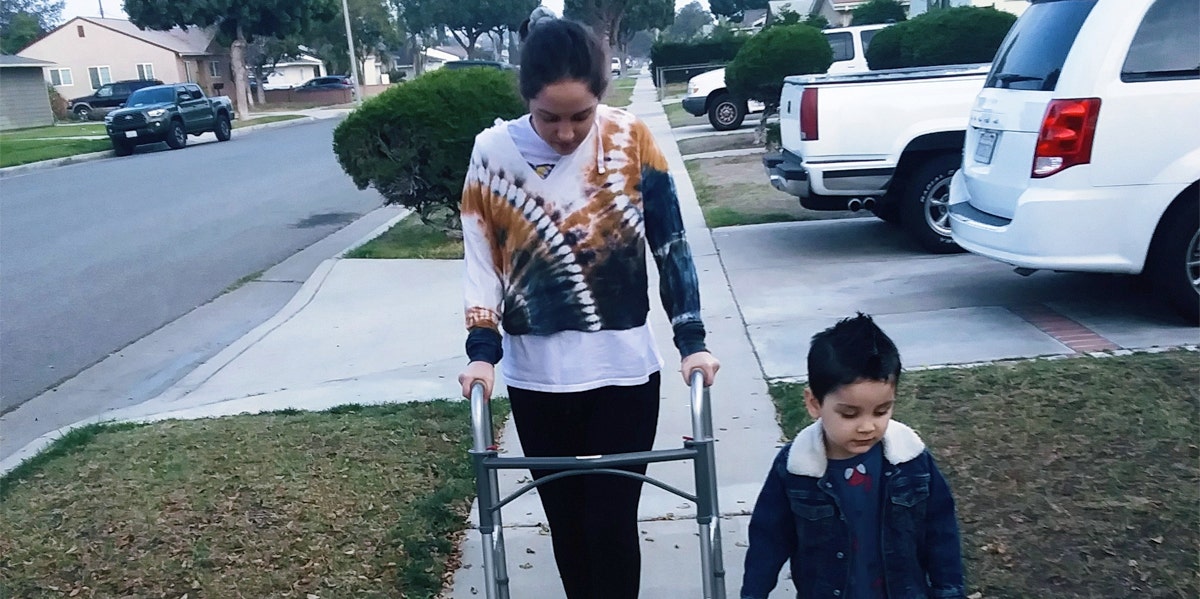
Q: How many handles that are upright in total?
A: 2